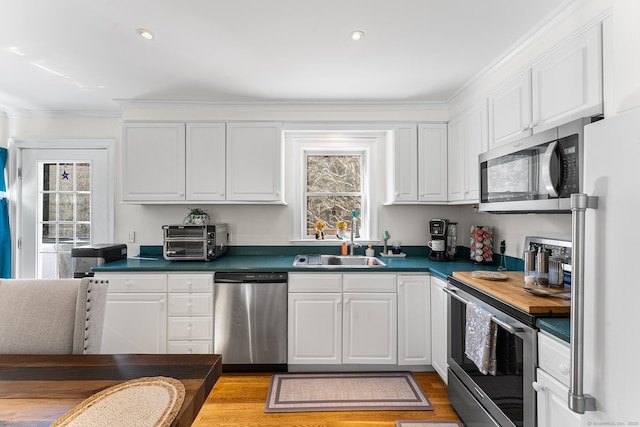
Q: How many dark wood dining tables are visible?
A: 1